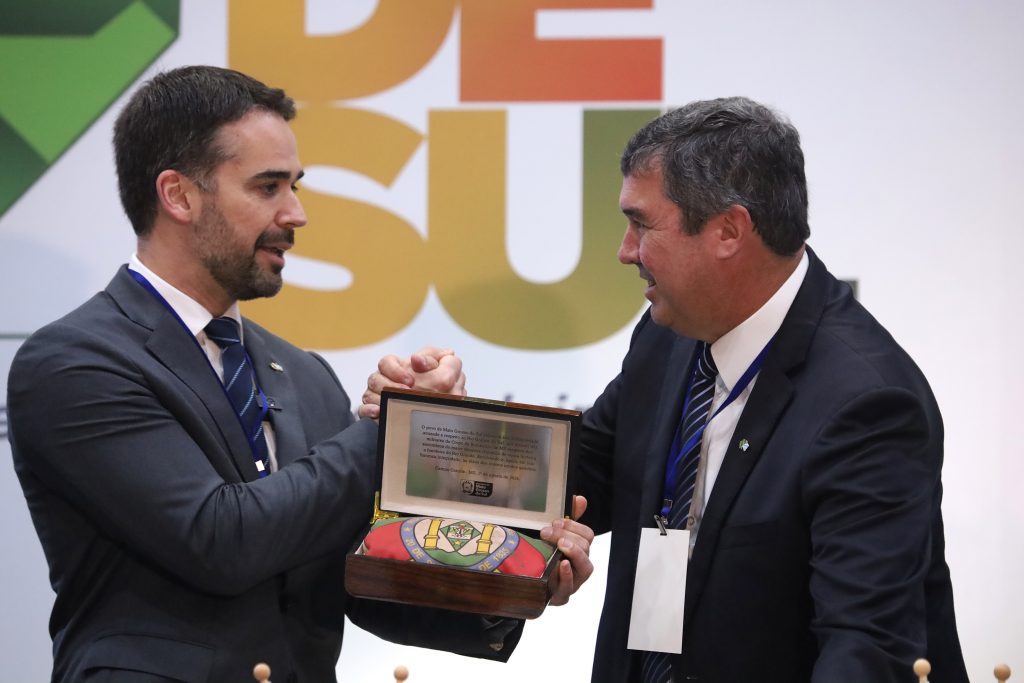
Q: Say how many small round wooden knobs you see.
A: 4